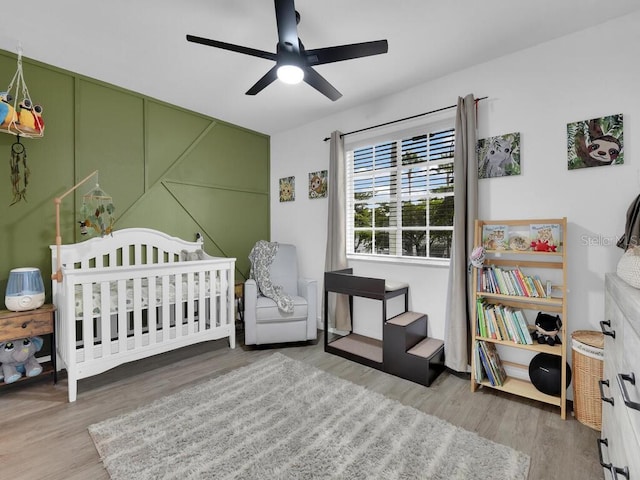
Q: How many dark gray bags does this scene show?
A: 1